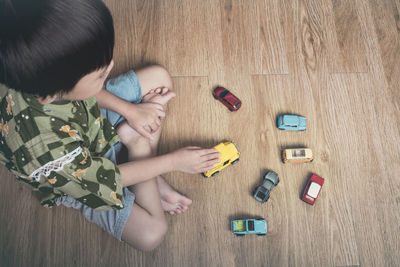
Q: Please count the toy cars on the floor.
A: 7